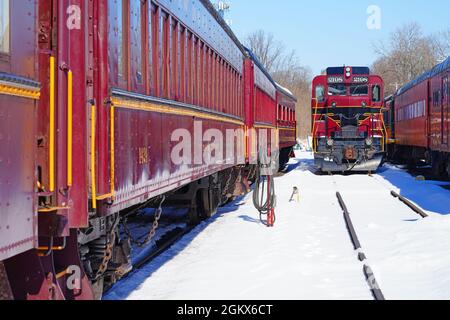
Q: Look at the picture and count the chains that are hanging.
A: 2